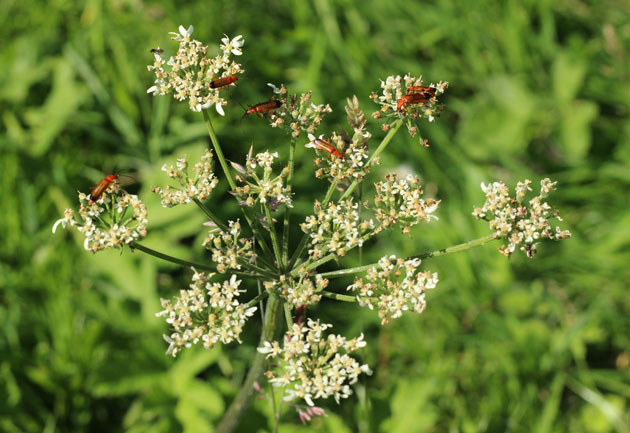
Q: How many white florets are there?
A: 15